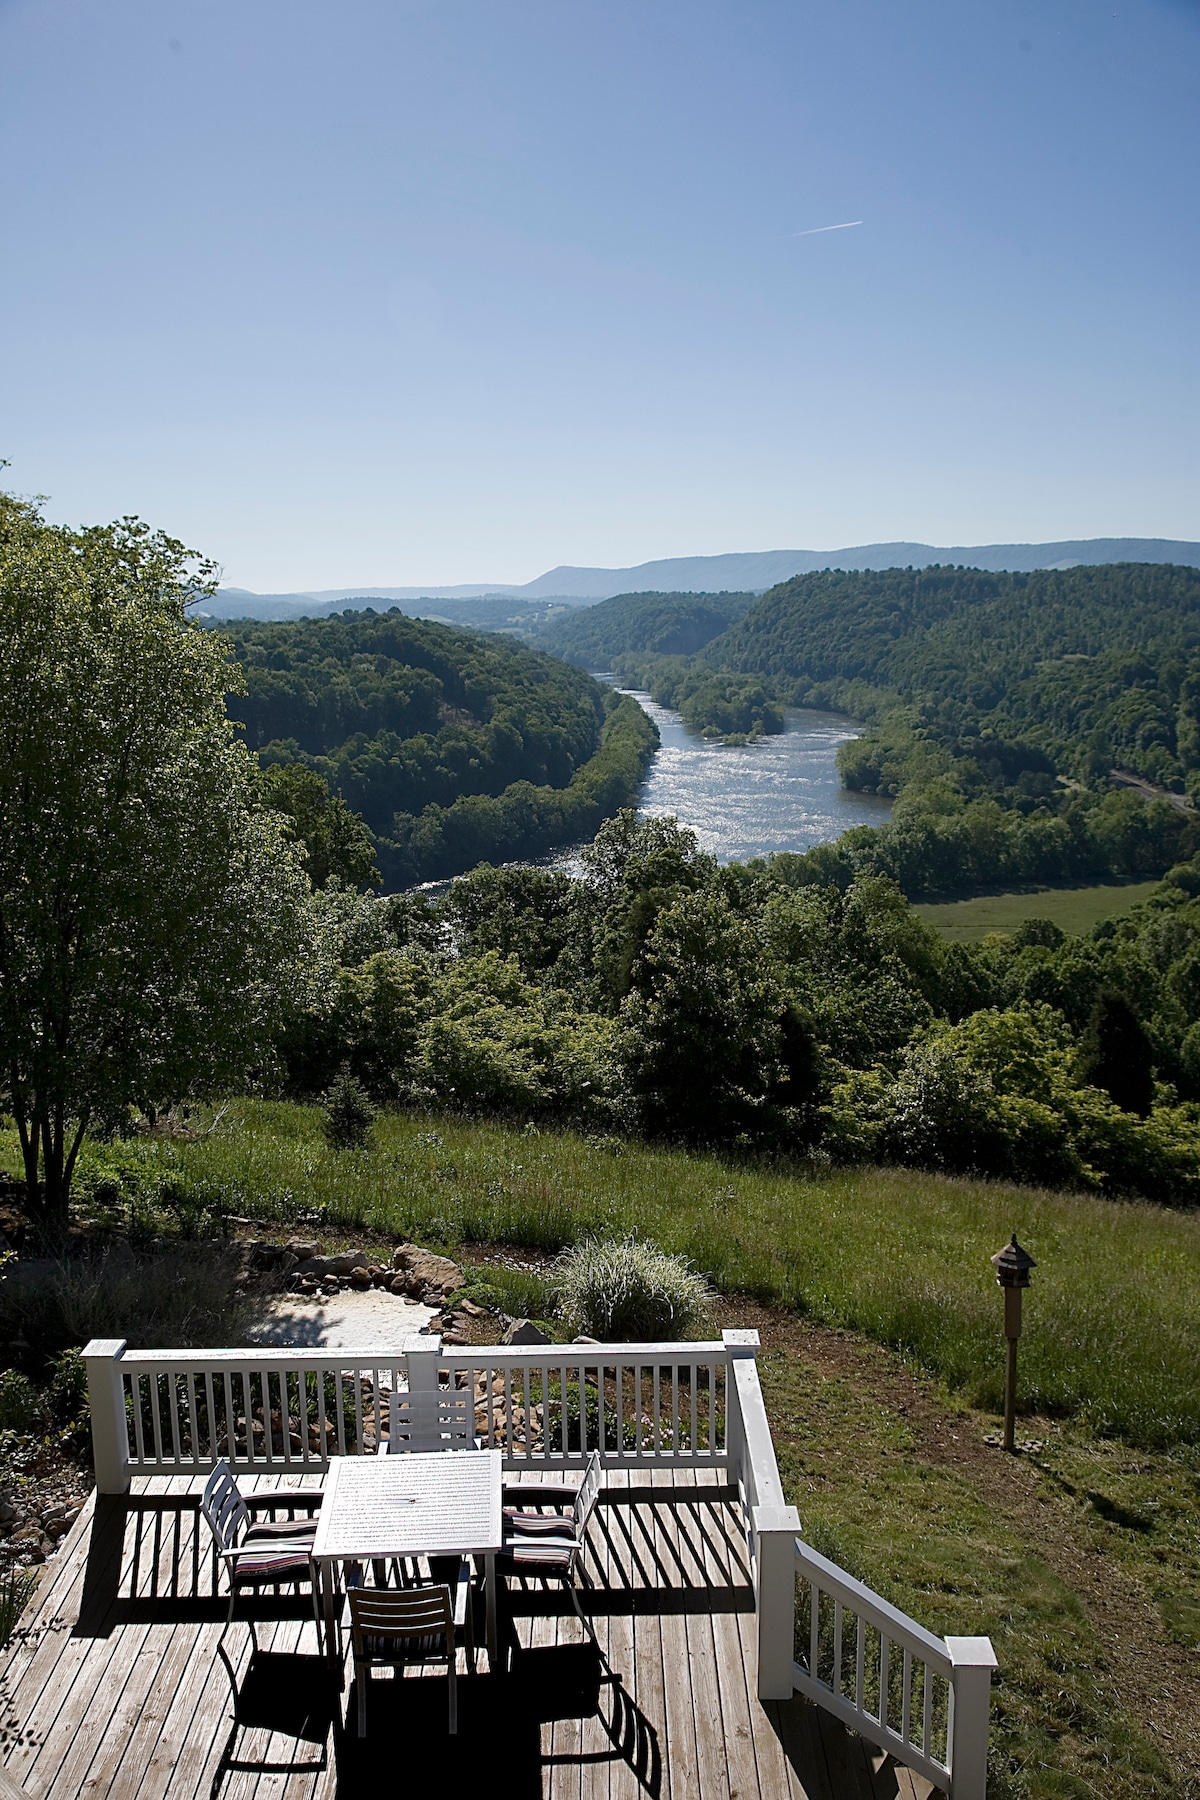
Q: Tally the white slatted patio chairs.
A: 4